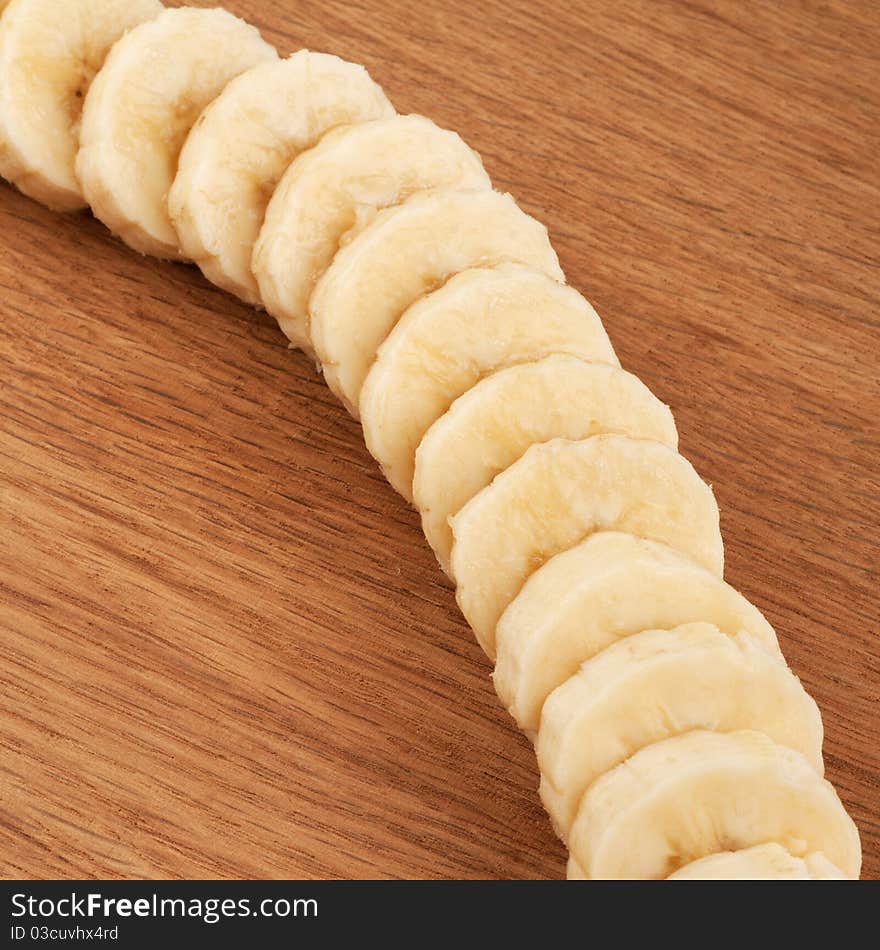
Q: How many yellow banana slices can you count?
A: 12